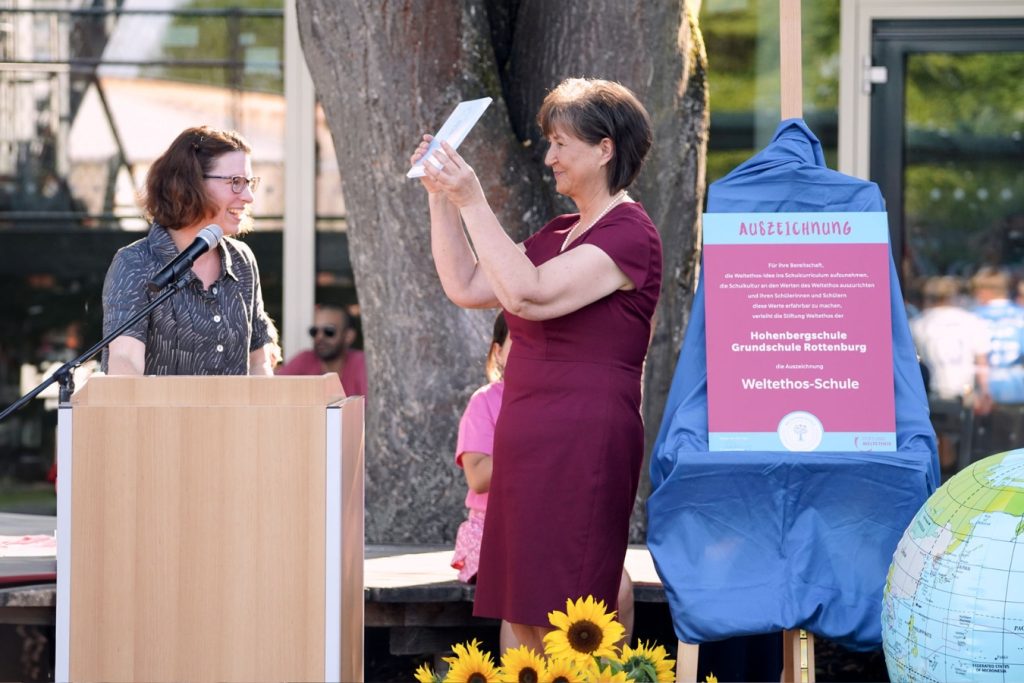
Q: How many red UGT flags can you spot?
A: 0